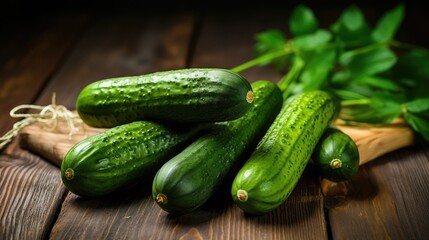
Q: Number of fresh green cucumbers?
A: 5